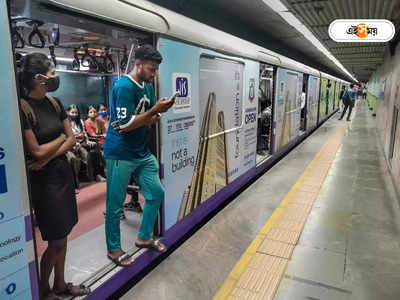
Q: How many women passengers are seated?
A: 3